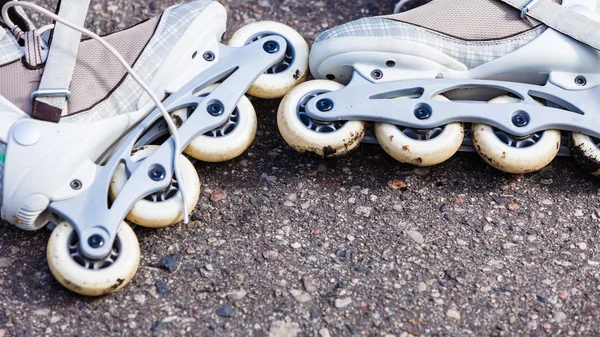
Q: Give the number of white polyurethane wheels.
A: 8